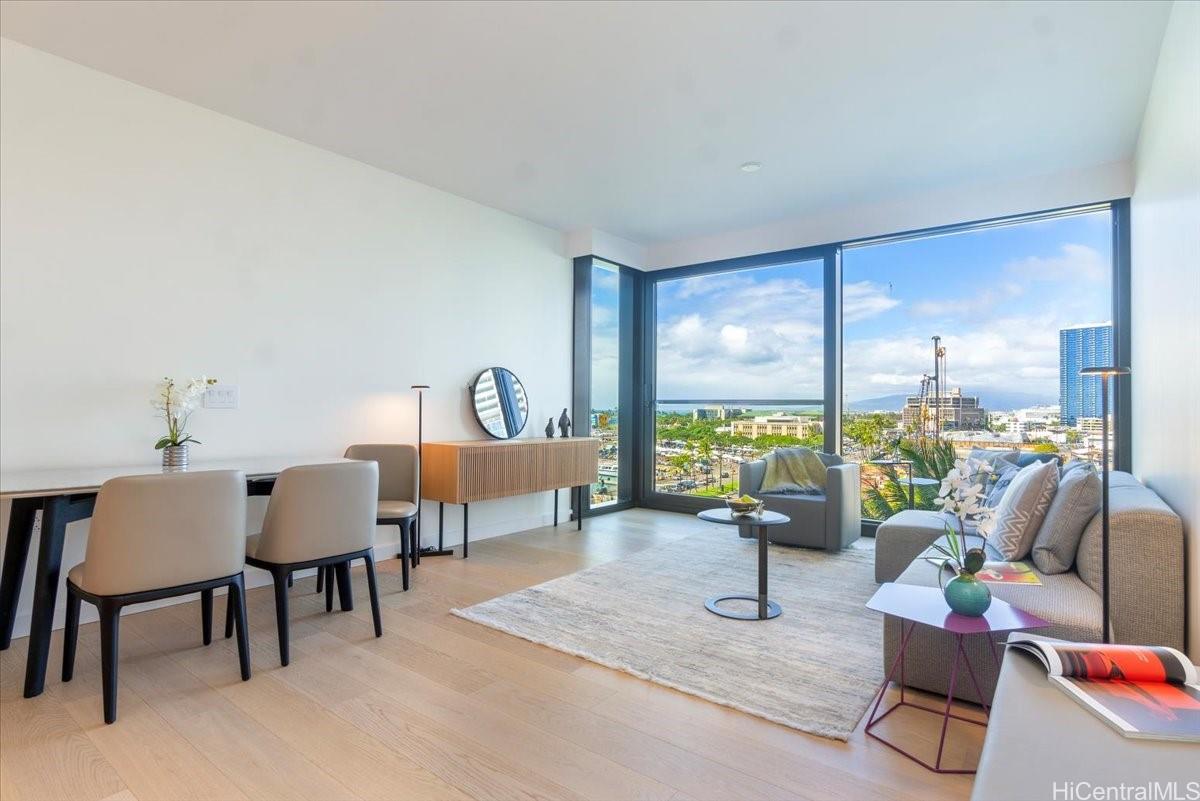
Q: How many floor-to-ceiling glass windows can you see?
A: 3